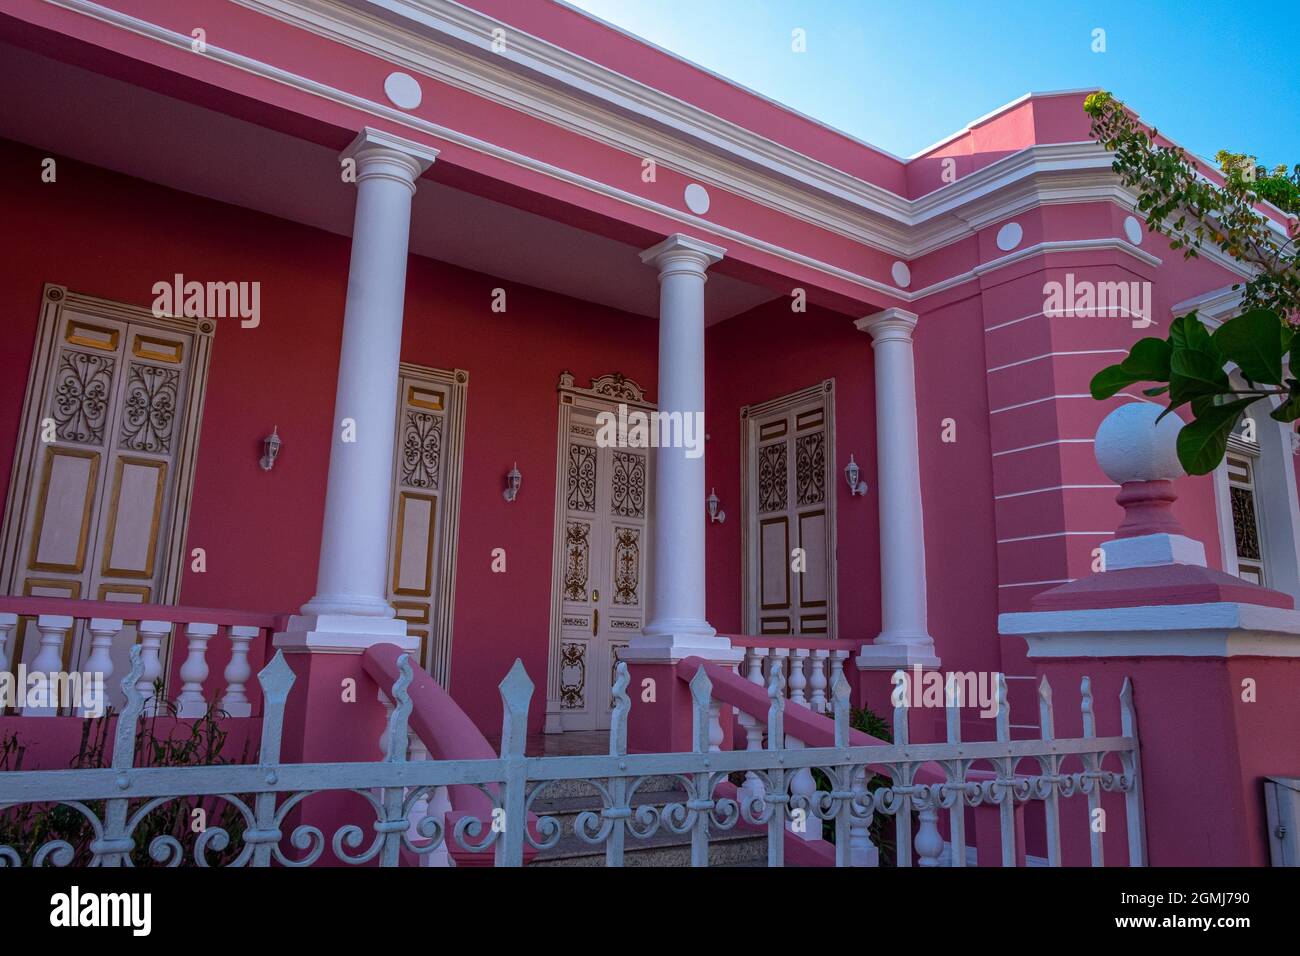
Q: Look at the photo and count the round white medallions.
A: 5